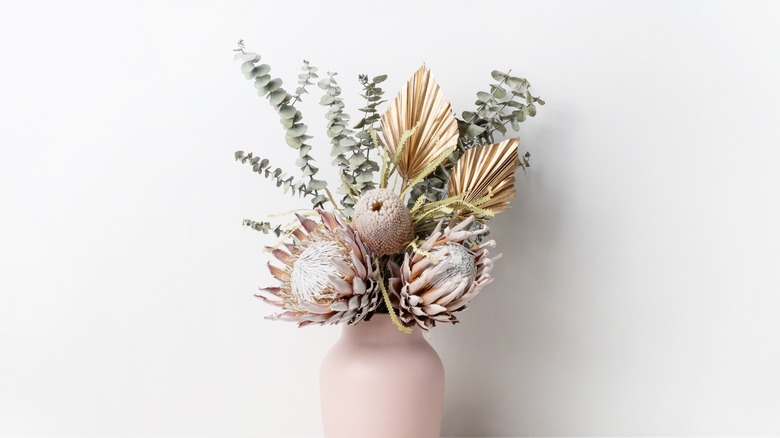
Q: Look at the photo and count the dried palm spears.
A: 2